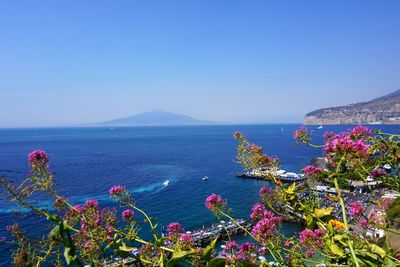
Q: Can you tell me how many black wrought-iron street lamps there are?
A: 0